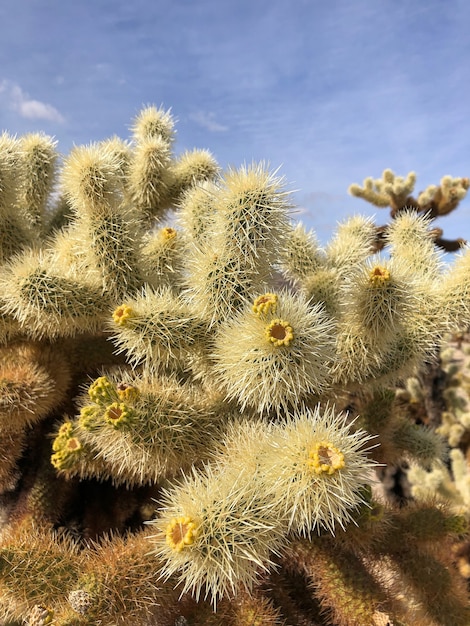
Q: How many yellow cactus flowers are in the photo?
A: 15